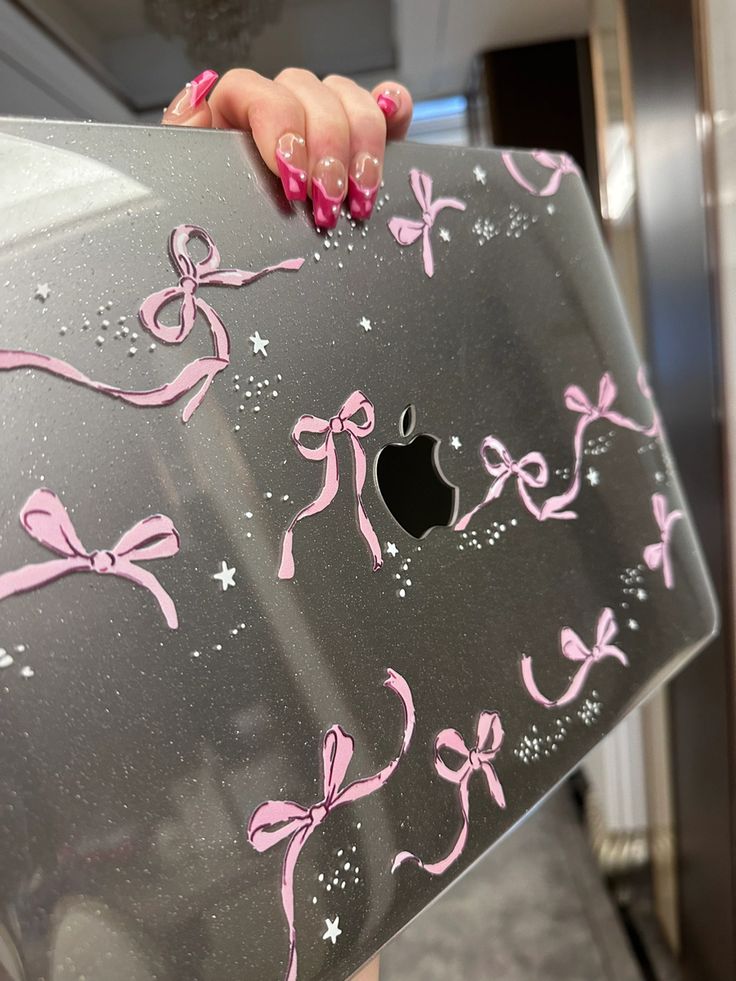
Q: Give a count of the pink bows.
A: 11